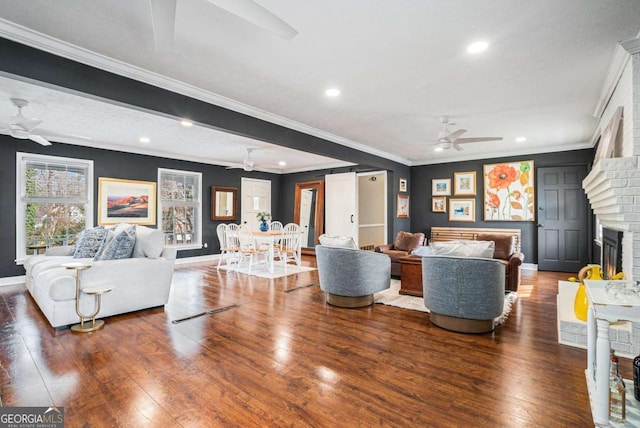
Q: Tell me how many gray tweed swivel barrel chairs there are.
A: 2